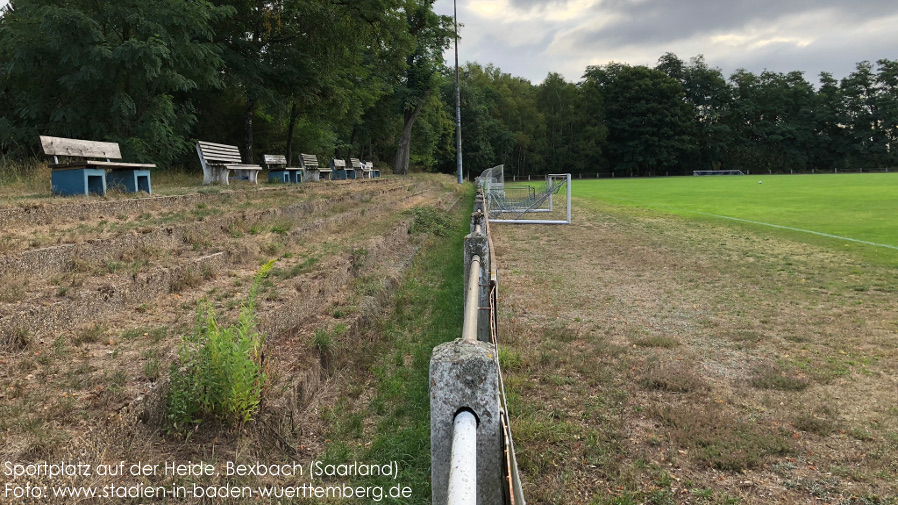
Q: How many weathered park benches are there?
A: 7